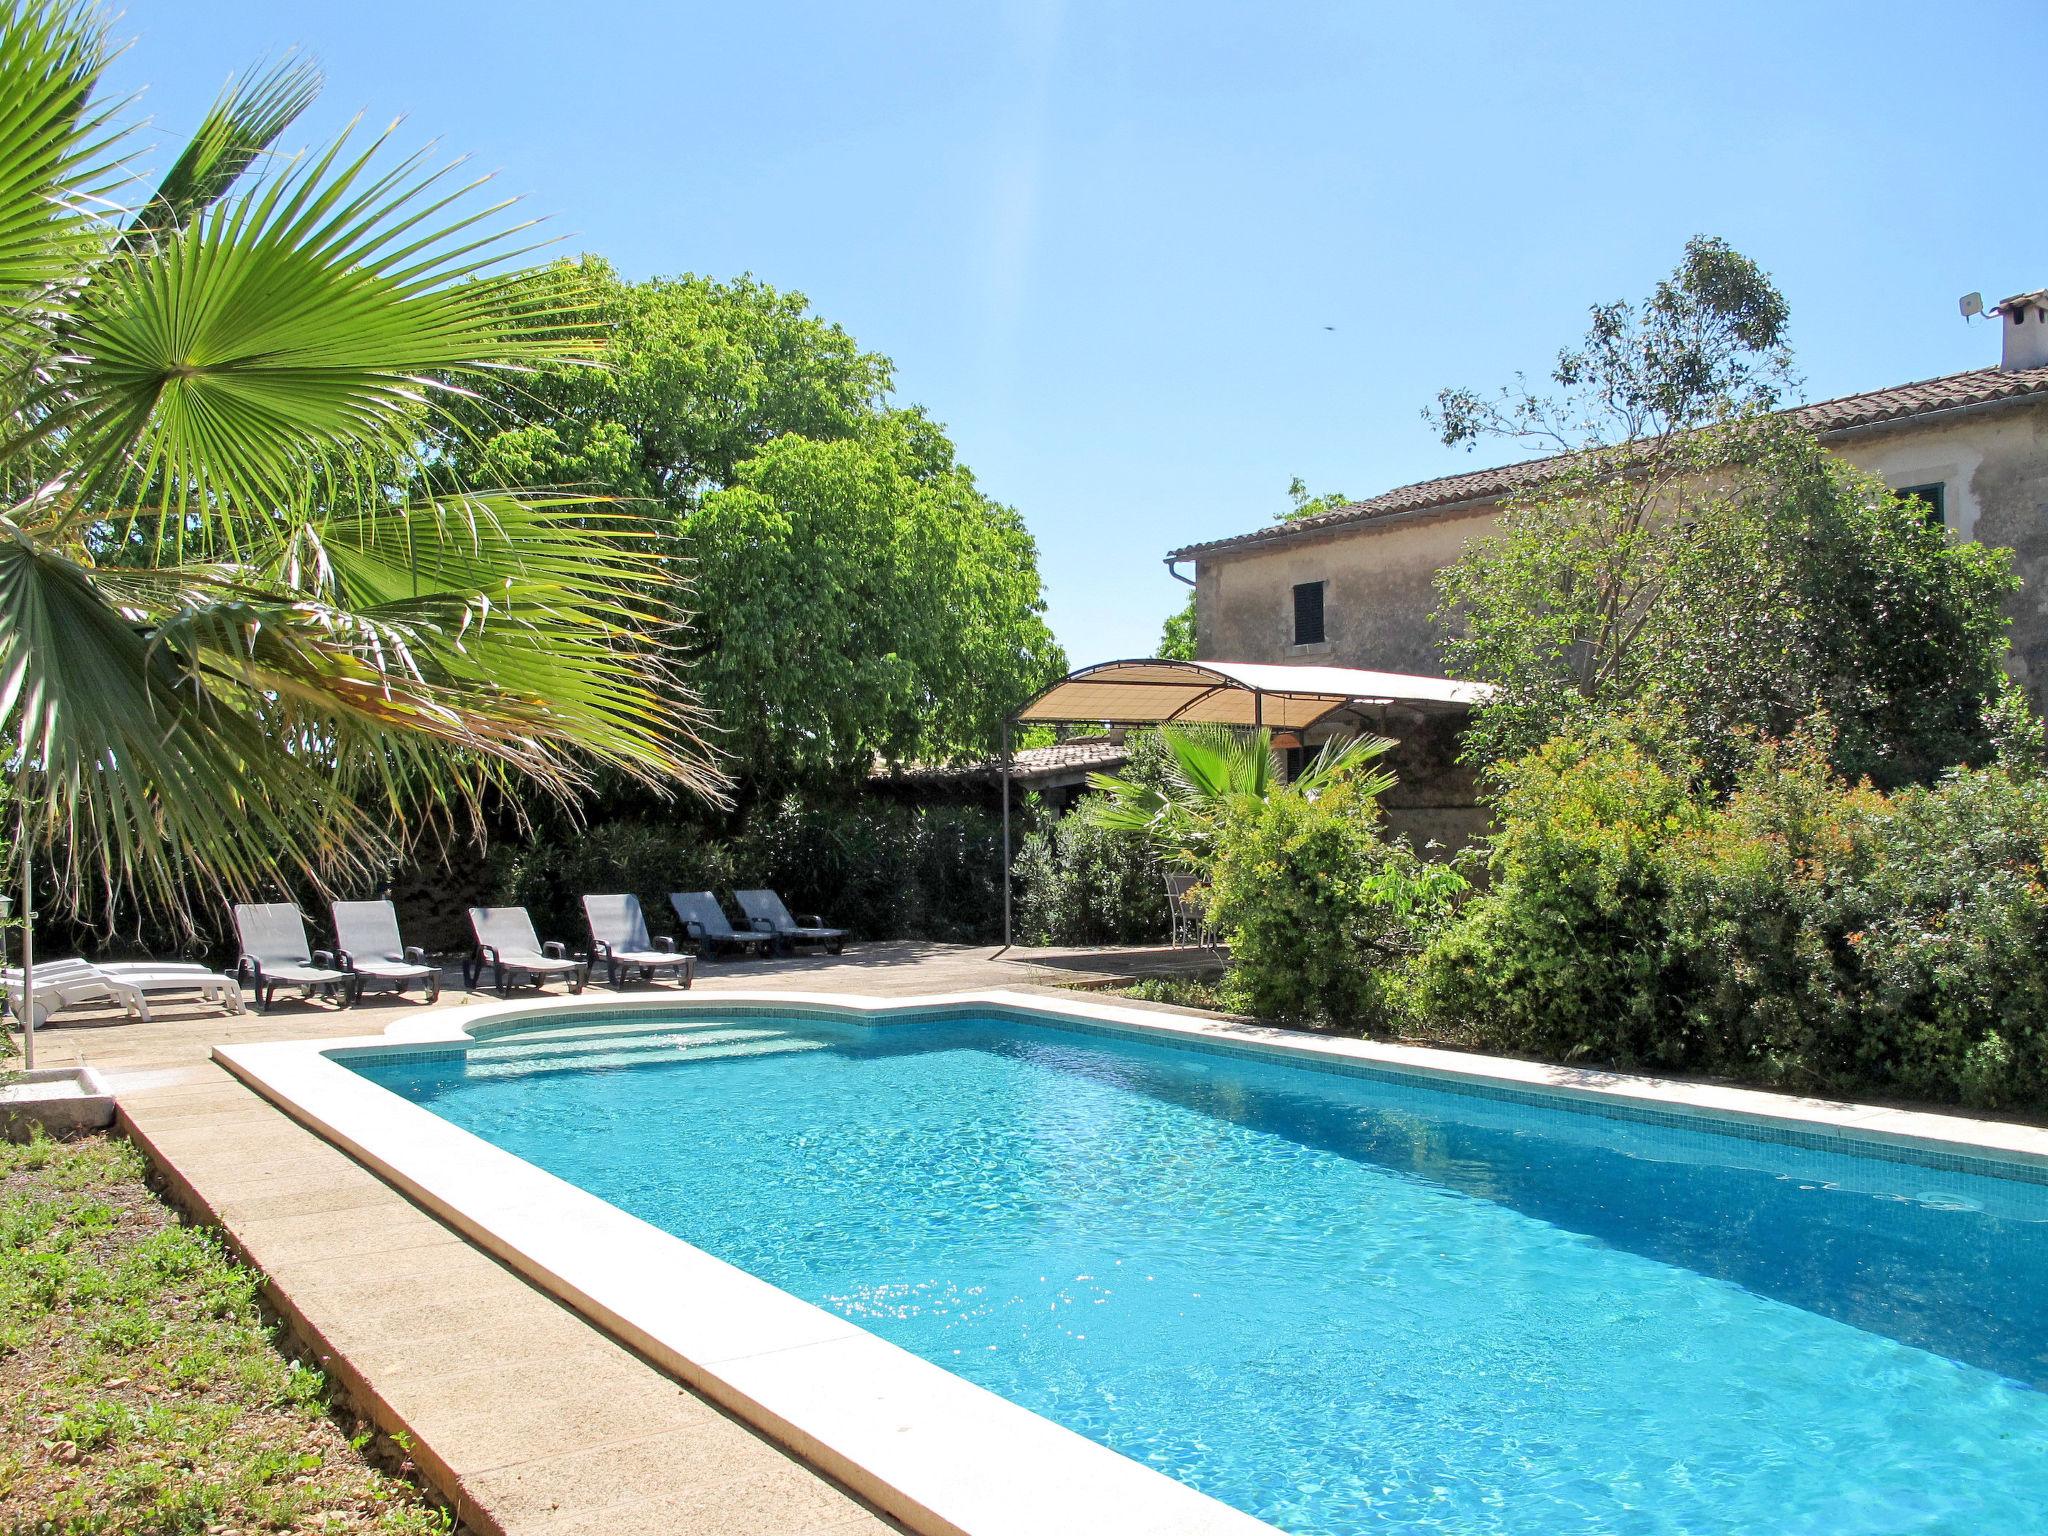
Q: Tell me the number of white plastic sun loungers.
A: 2